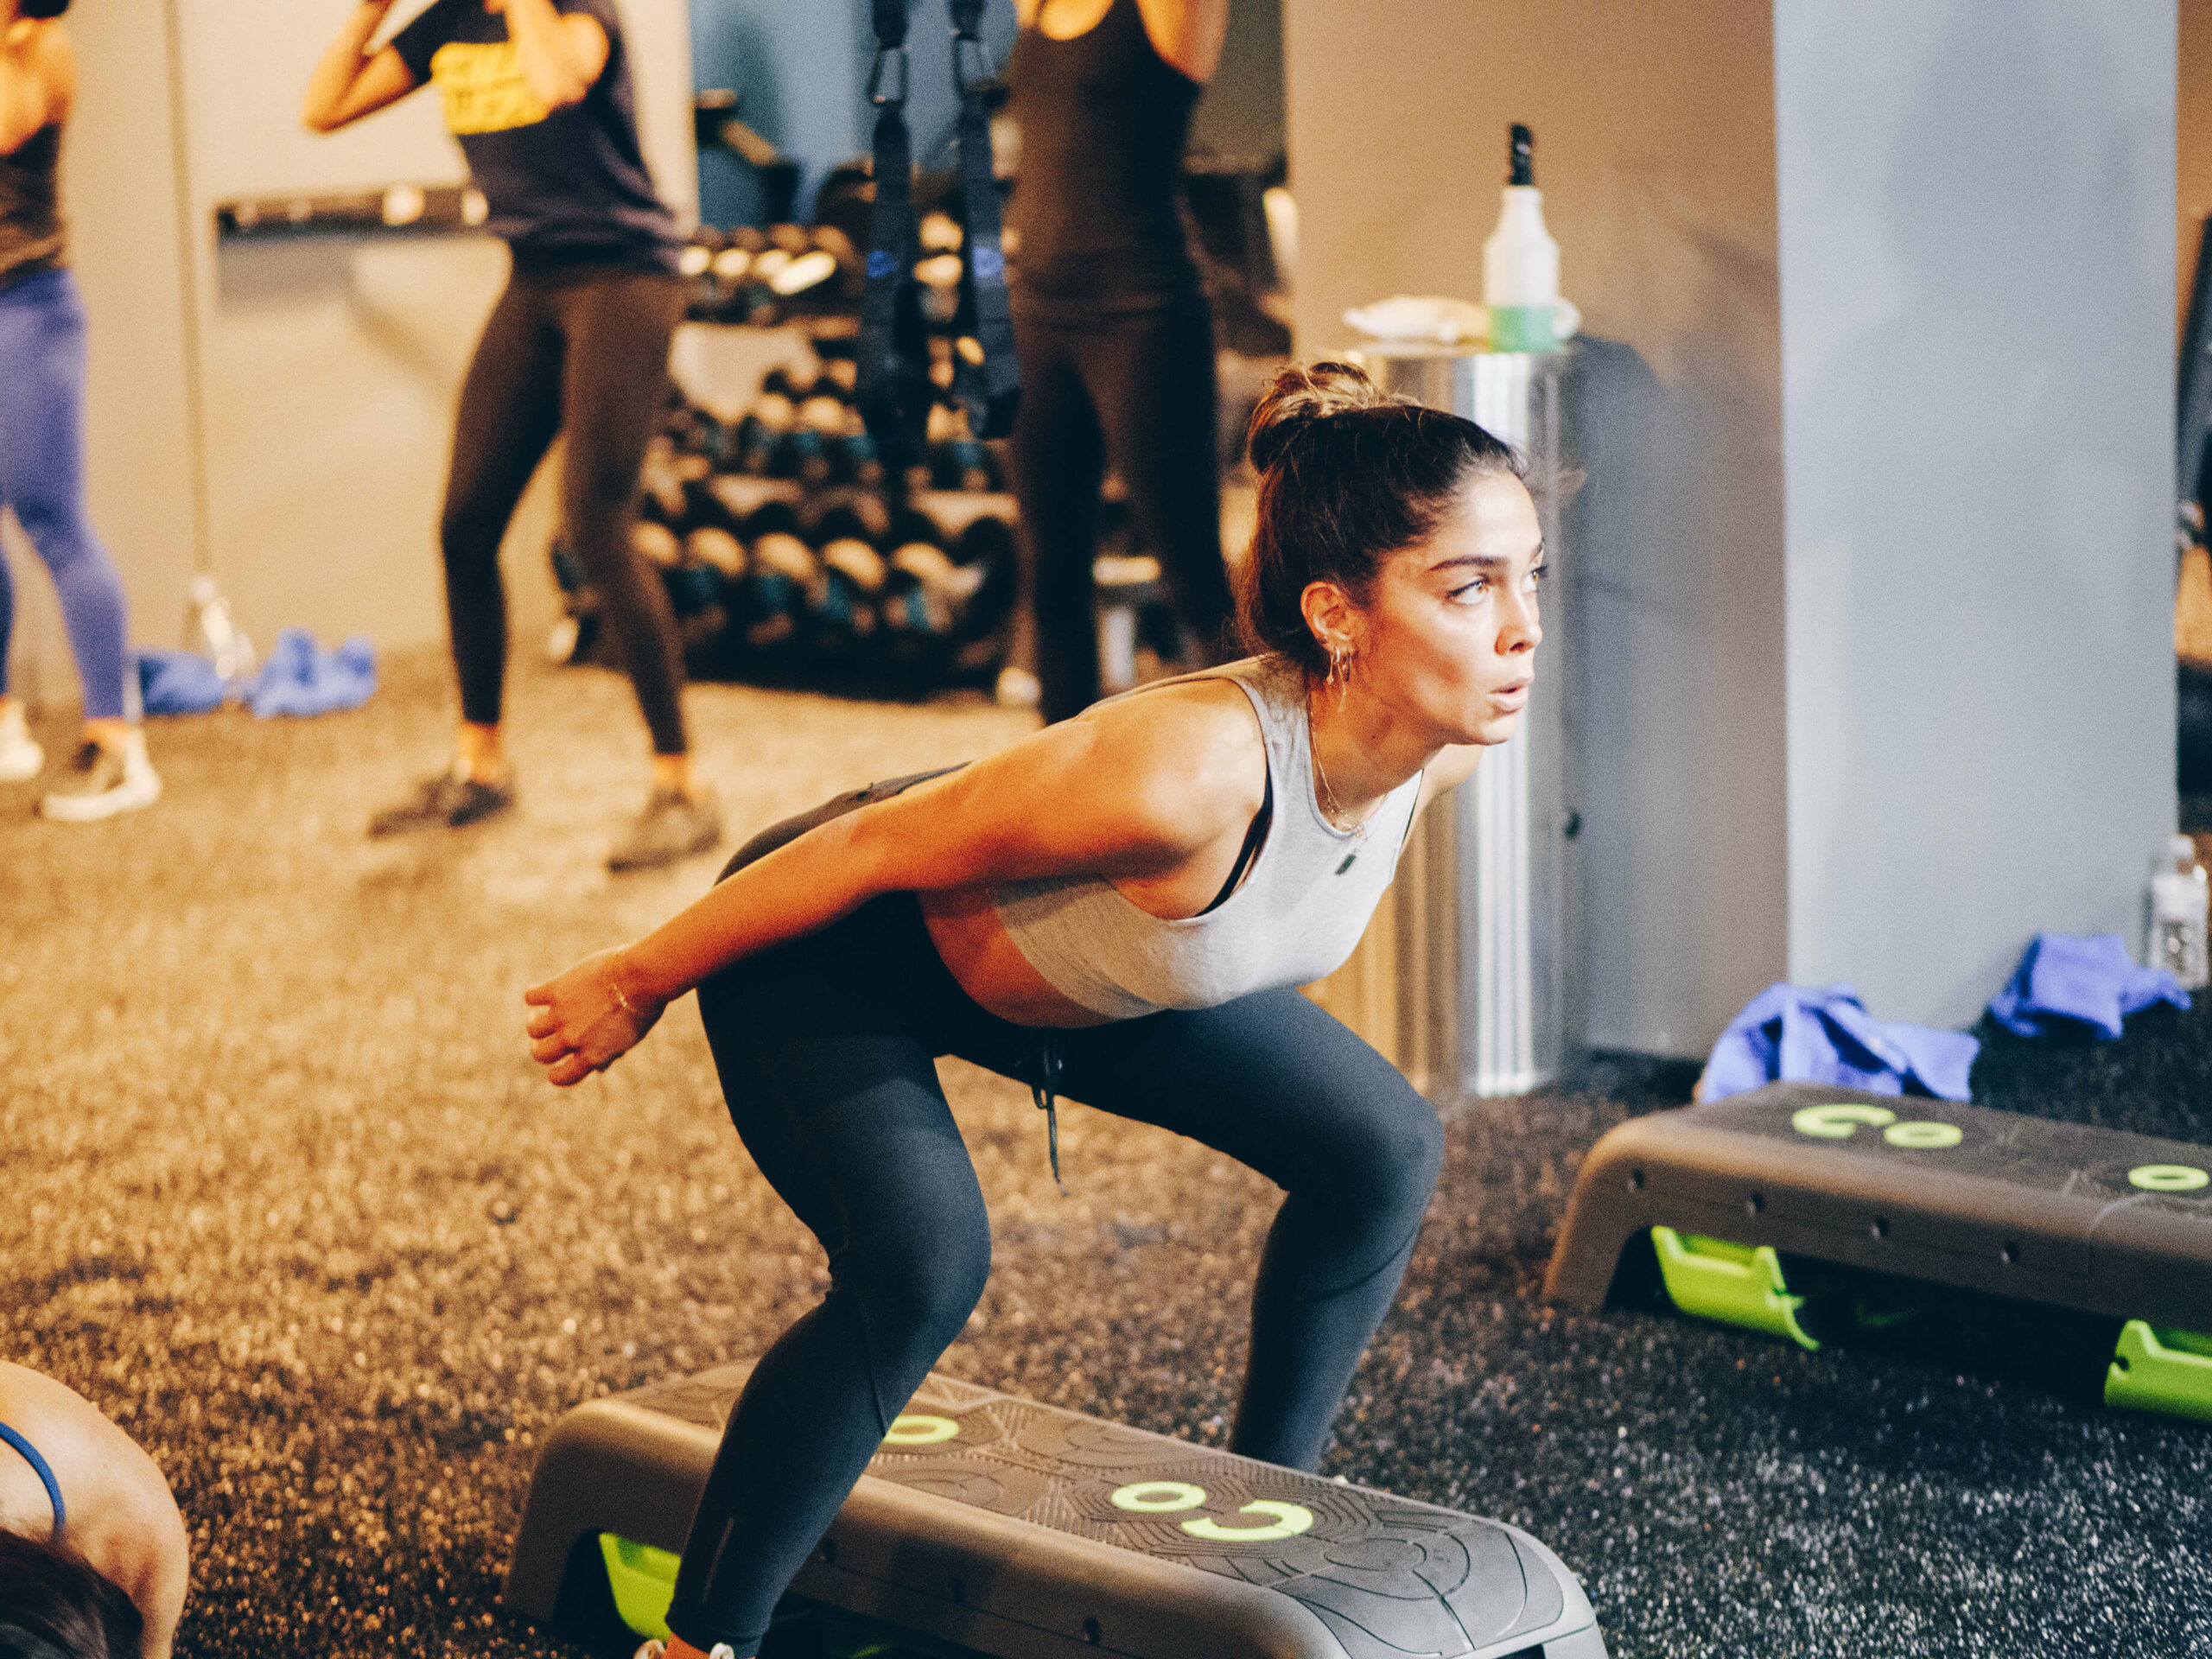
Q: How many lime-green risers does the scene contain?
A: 3